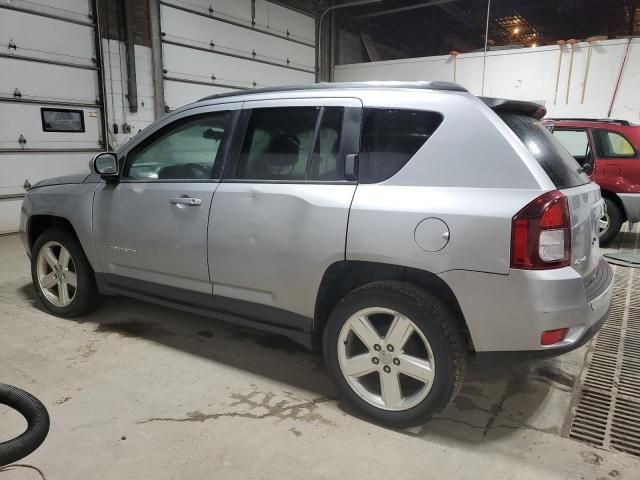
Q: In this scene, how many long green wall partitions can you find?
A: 0